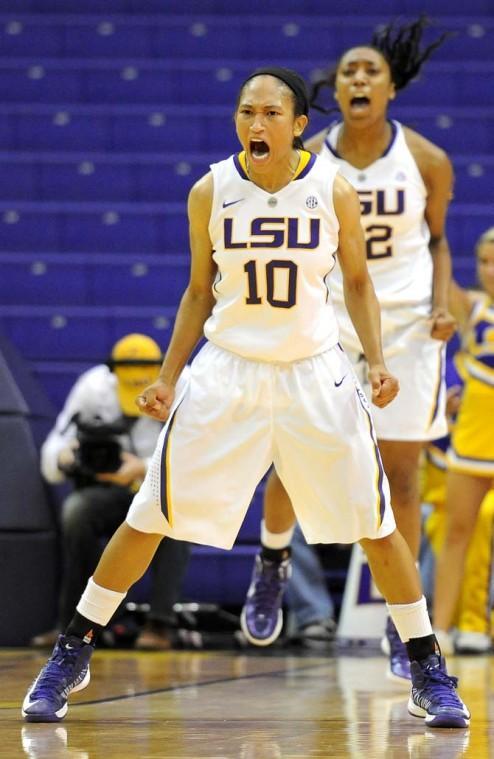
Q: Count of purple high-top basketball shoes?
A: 4